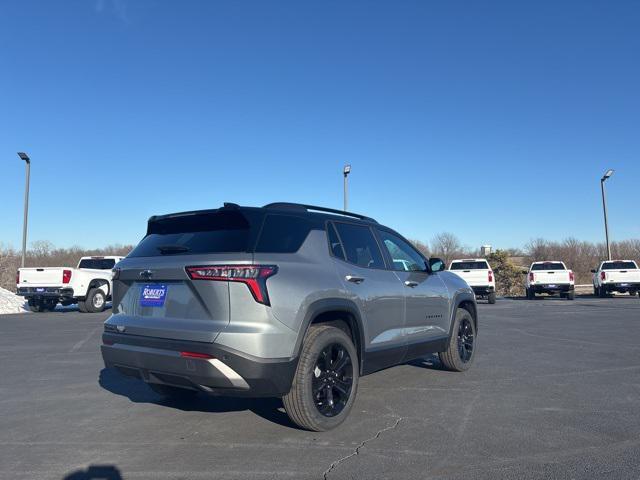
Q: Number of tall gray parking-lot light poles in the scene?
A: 3